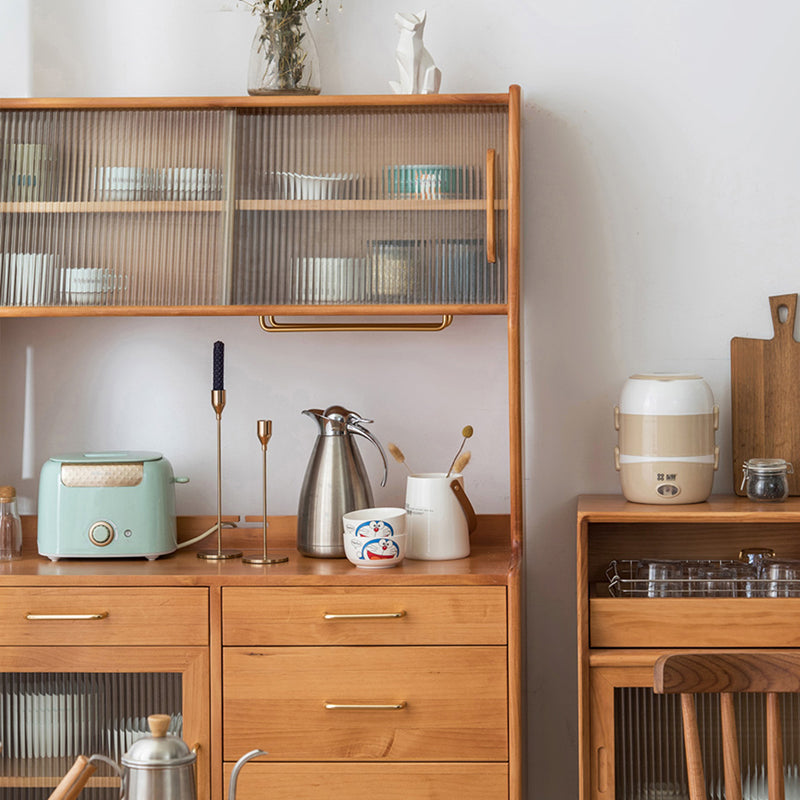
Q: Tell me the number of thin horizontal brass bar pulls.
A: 3